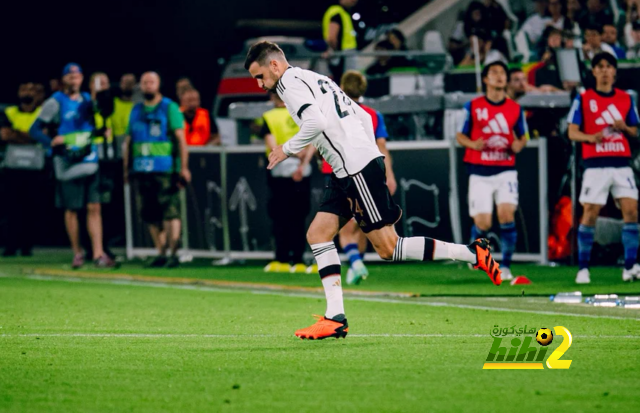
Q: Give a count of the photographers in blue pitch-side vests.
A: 2